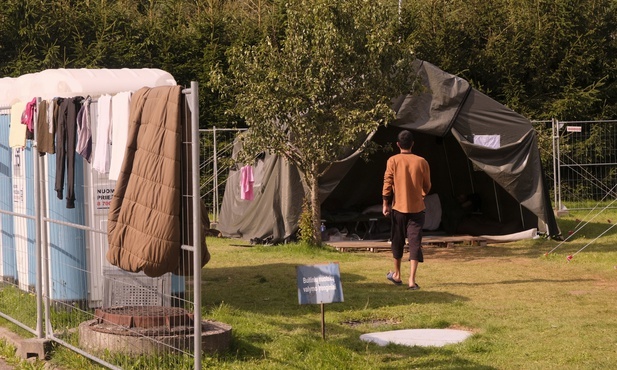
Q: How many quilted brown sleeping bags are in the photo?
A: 1